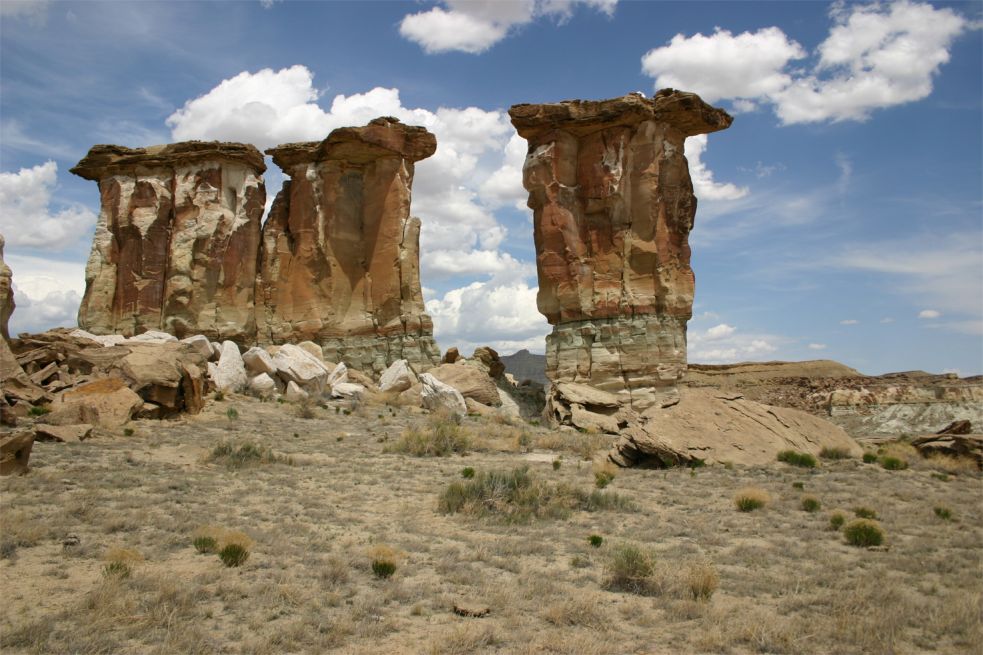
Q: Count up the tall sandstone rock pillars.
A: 3